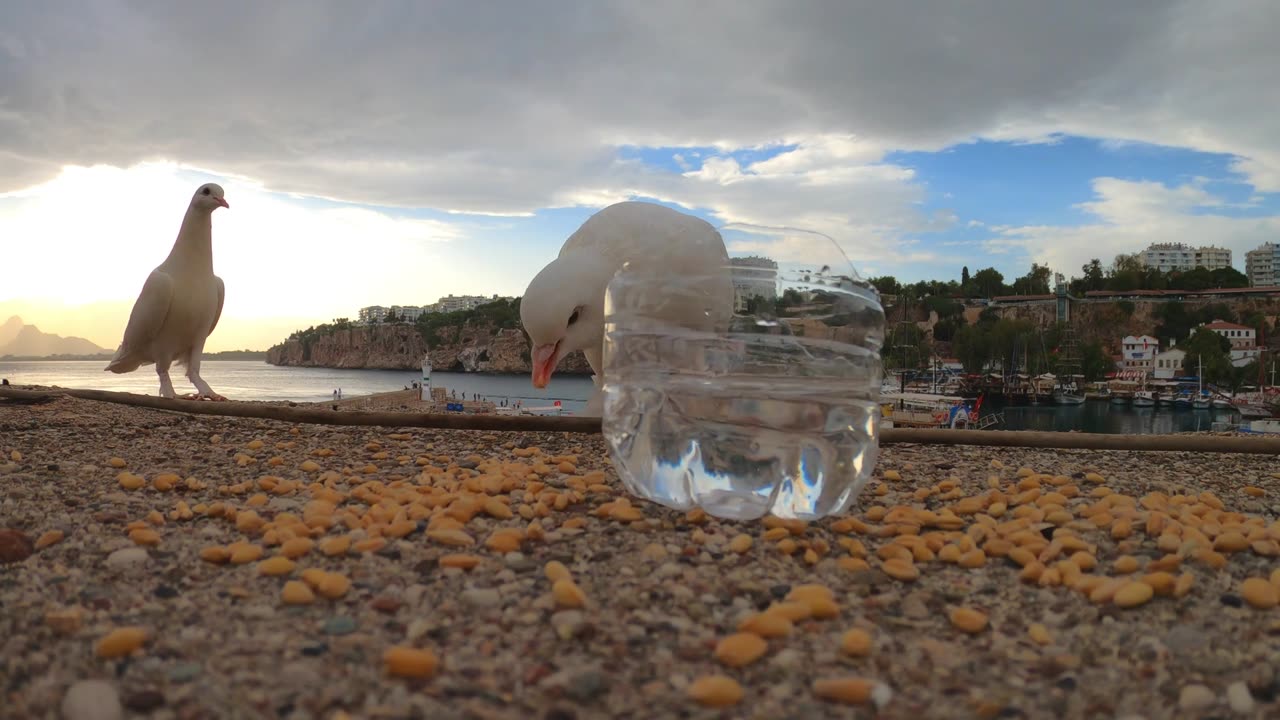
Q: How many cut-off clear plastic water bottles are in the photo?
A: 1